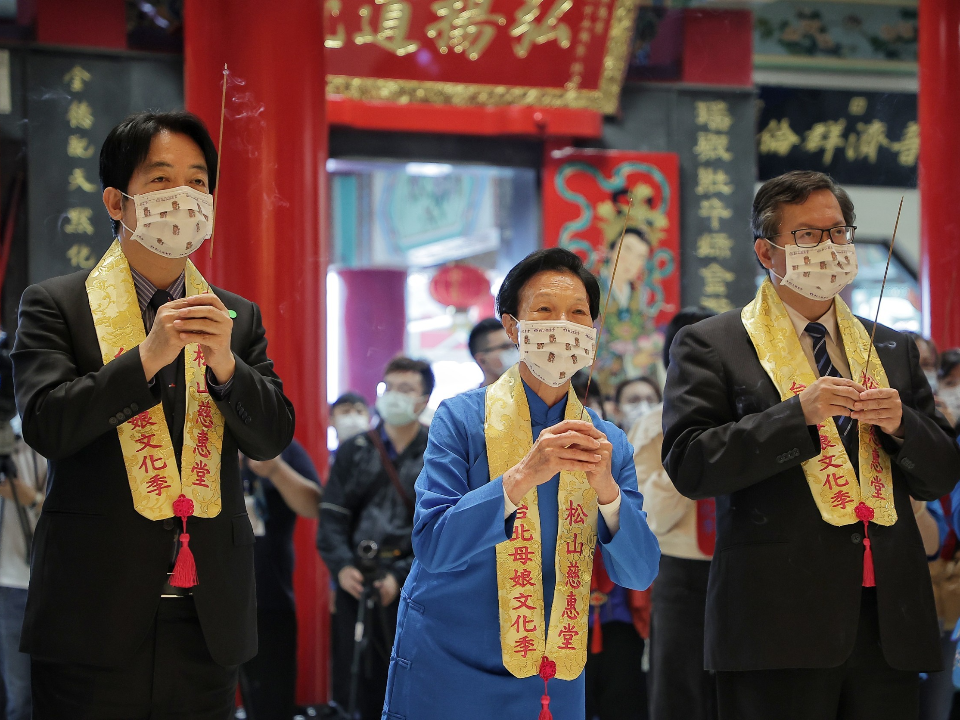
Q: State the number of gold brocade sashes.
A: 3